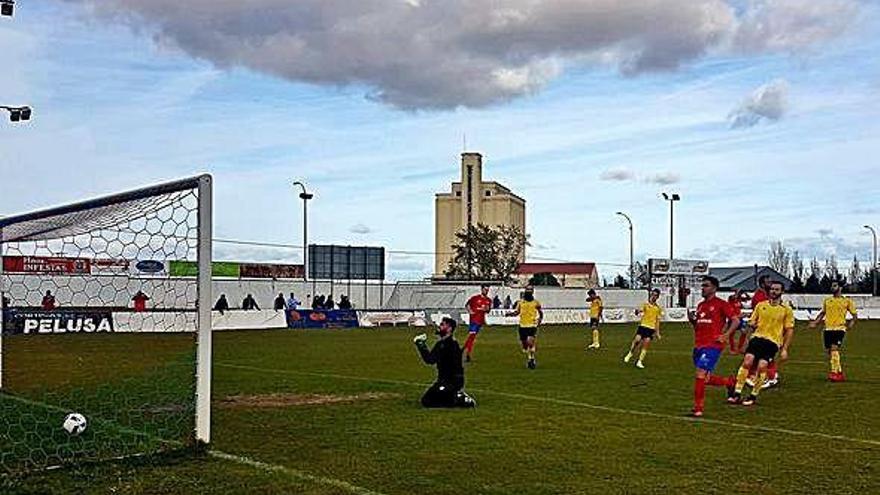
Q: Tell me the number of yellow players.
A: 5